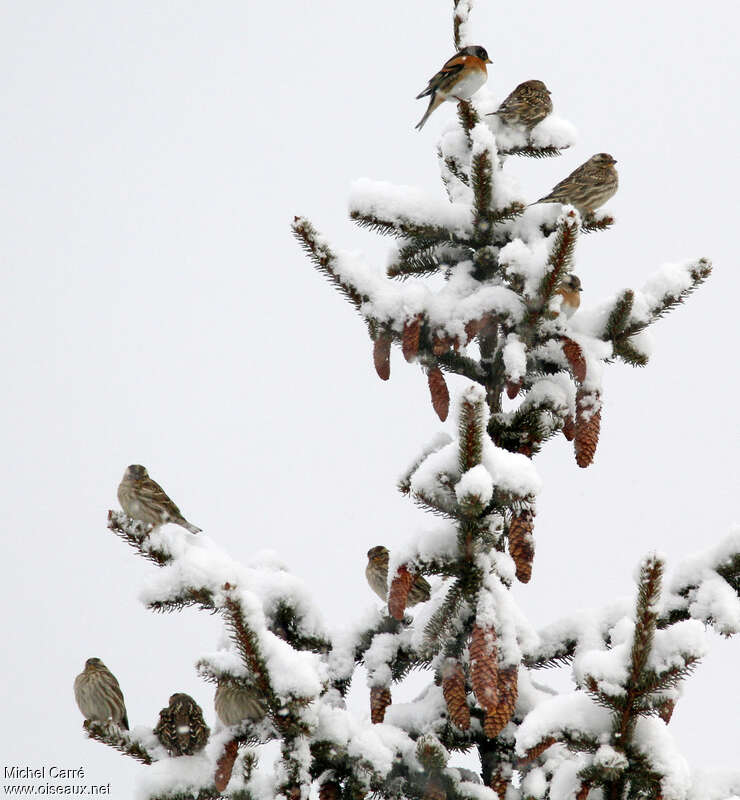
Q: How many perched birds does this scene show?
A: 9